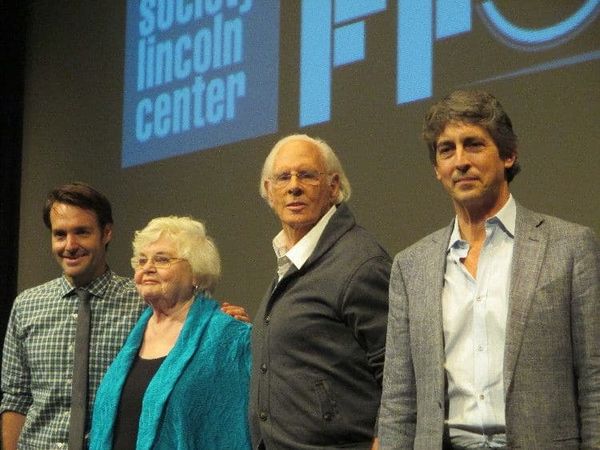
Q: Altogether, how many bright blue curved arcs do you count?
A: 1